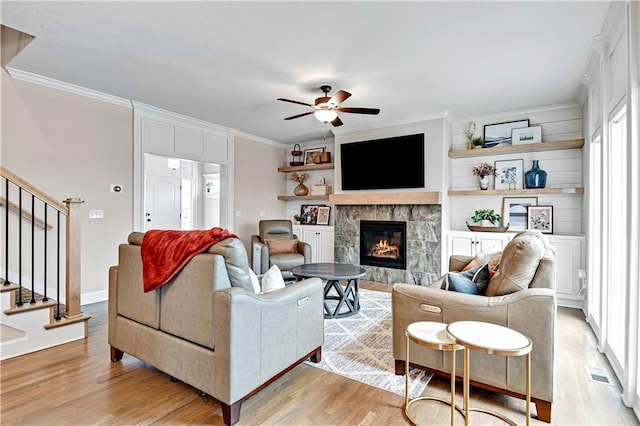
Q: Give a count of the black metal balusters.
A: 5